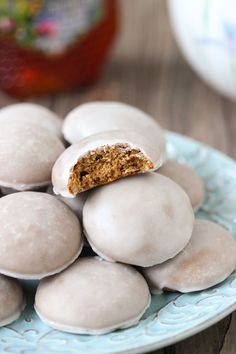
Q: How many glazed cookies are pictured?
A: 11